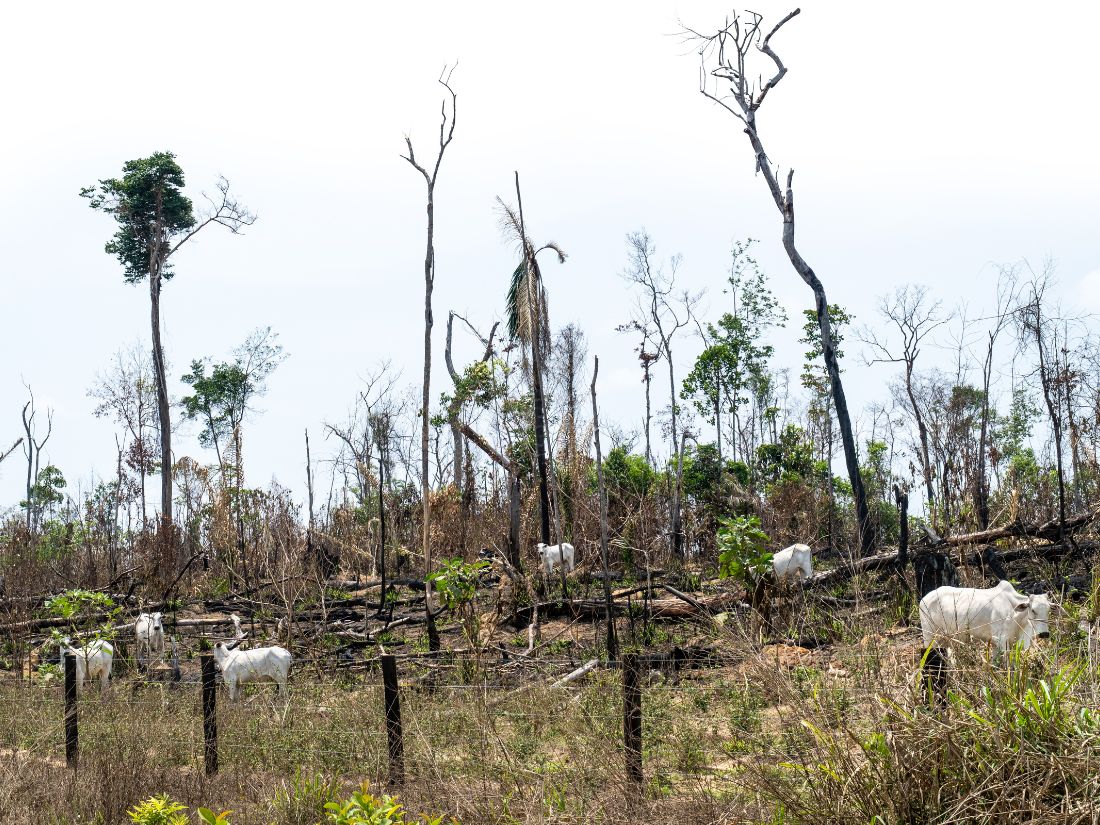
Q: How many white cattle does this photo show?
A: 6